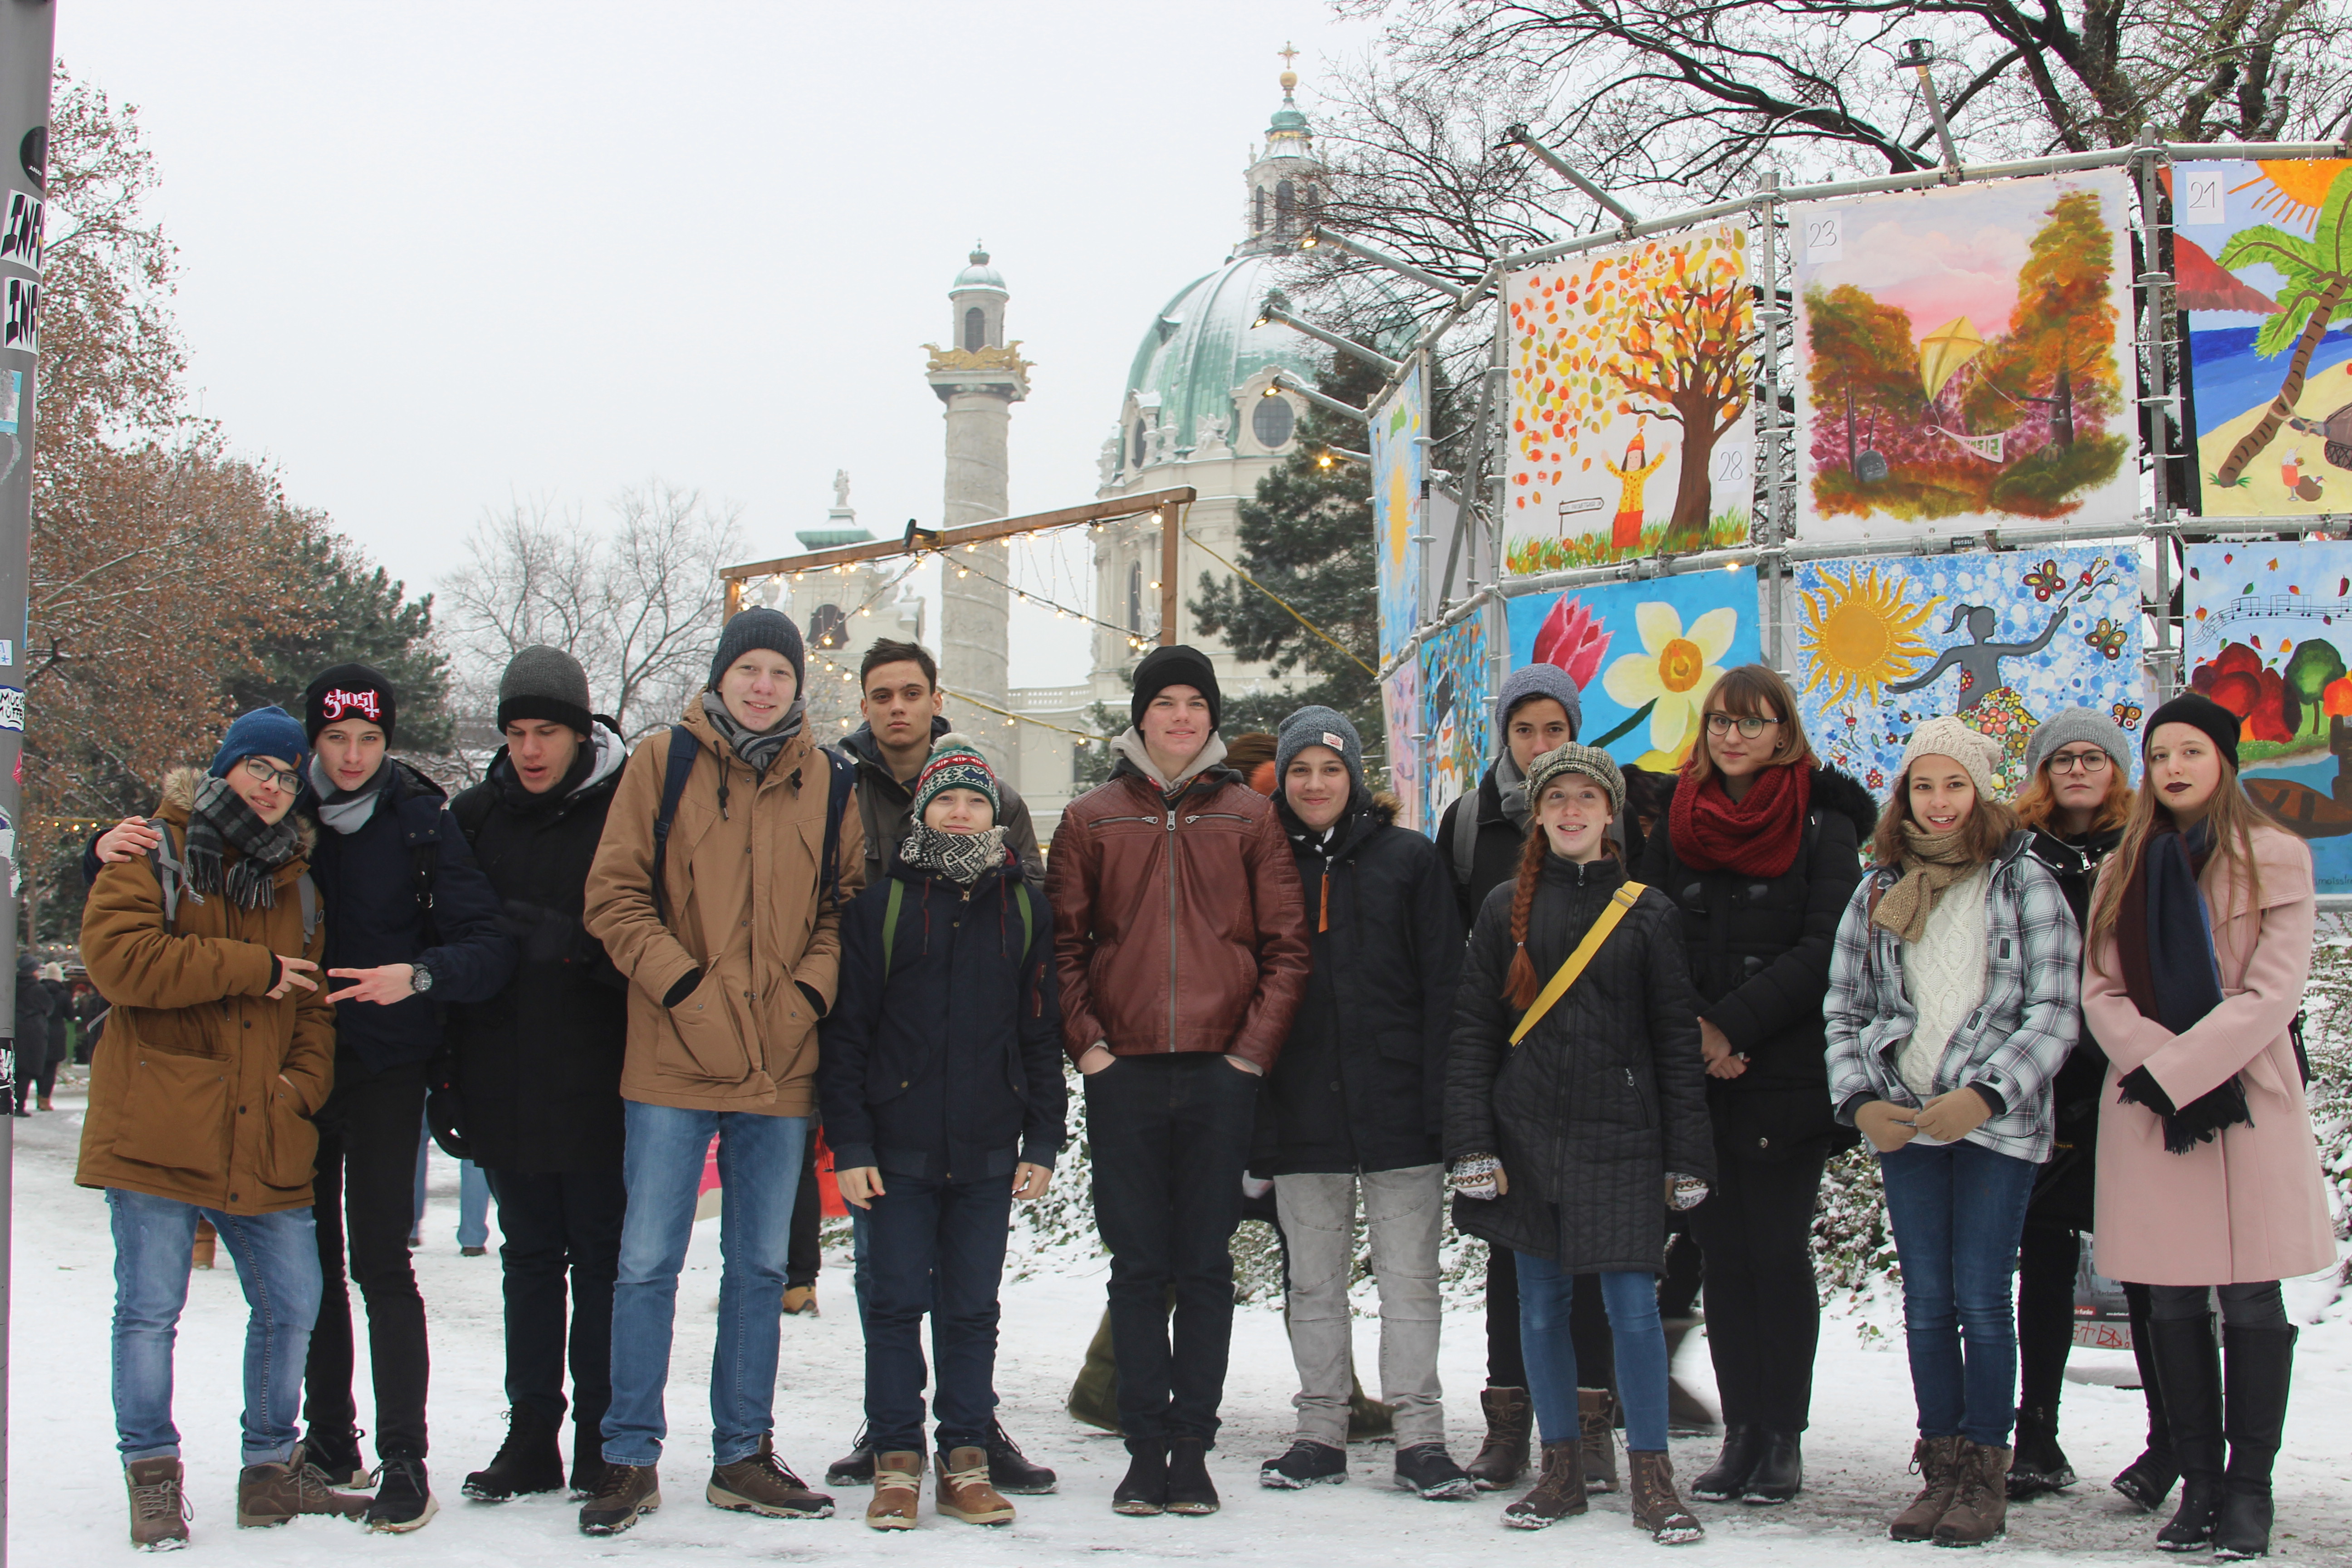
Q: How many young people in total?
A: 14